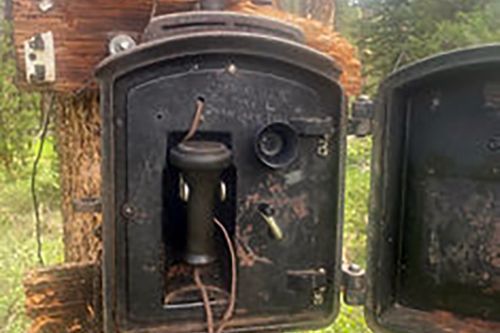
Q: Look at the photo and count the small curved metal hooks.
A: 2